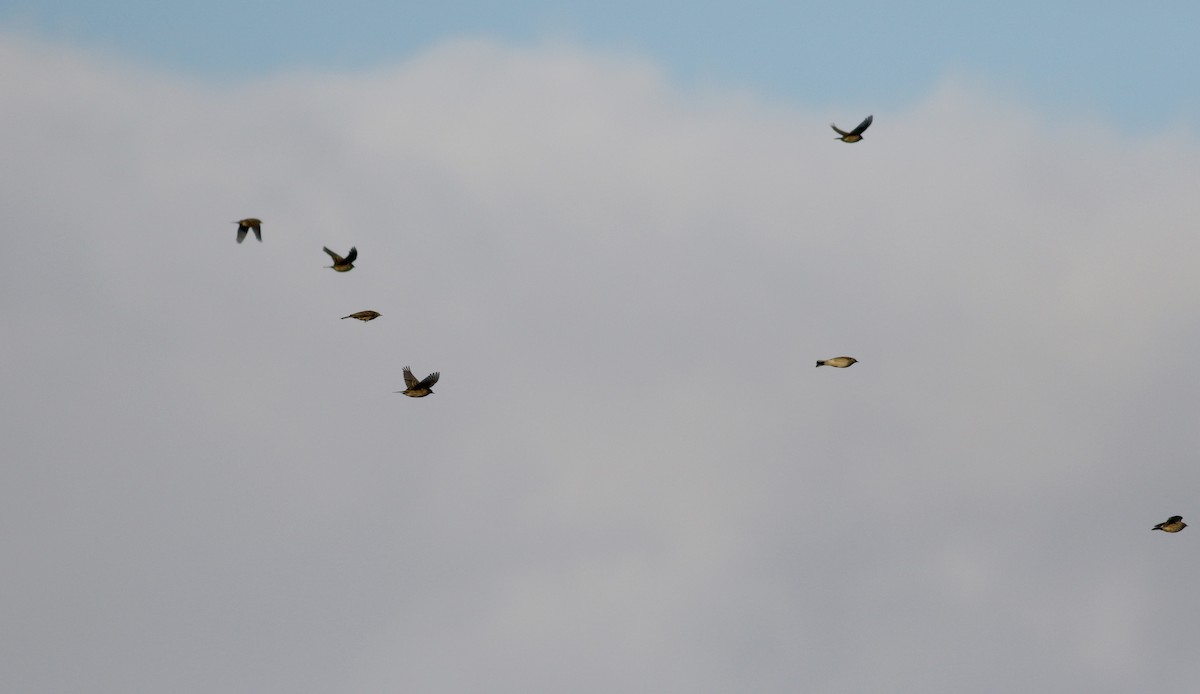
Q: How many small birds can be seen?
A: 7